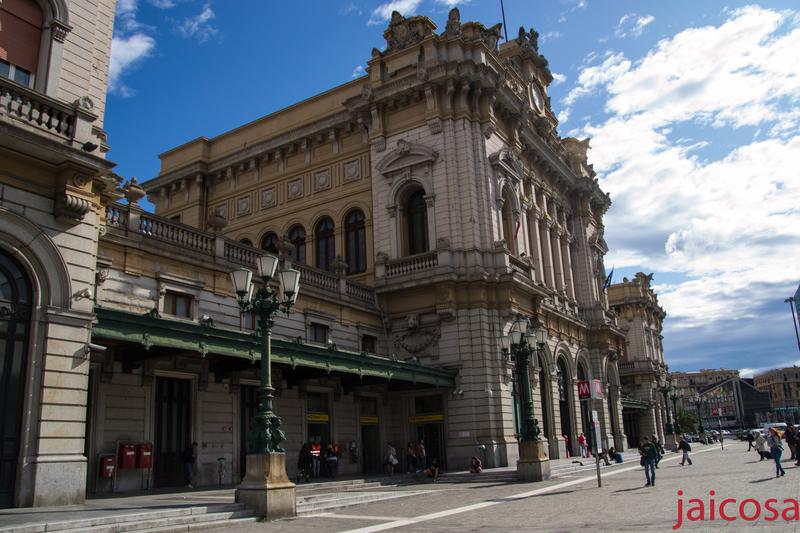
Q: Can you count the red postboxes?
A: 3